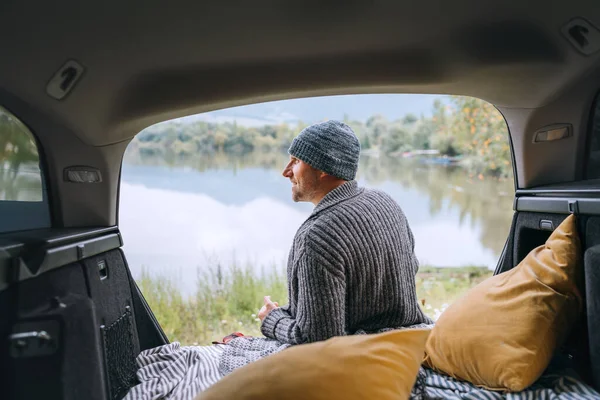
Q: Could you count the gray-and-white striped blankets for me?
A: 1